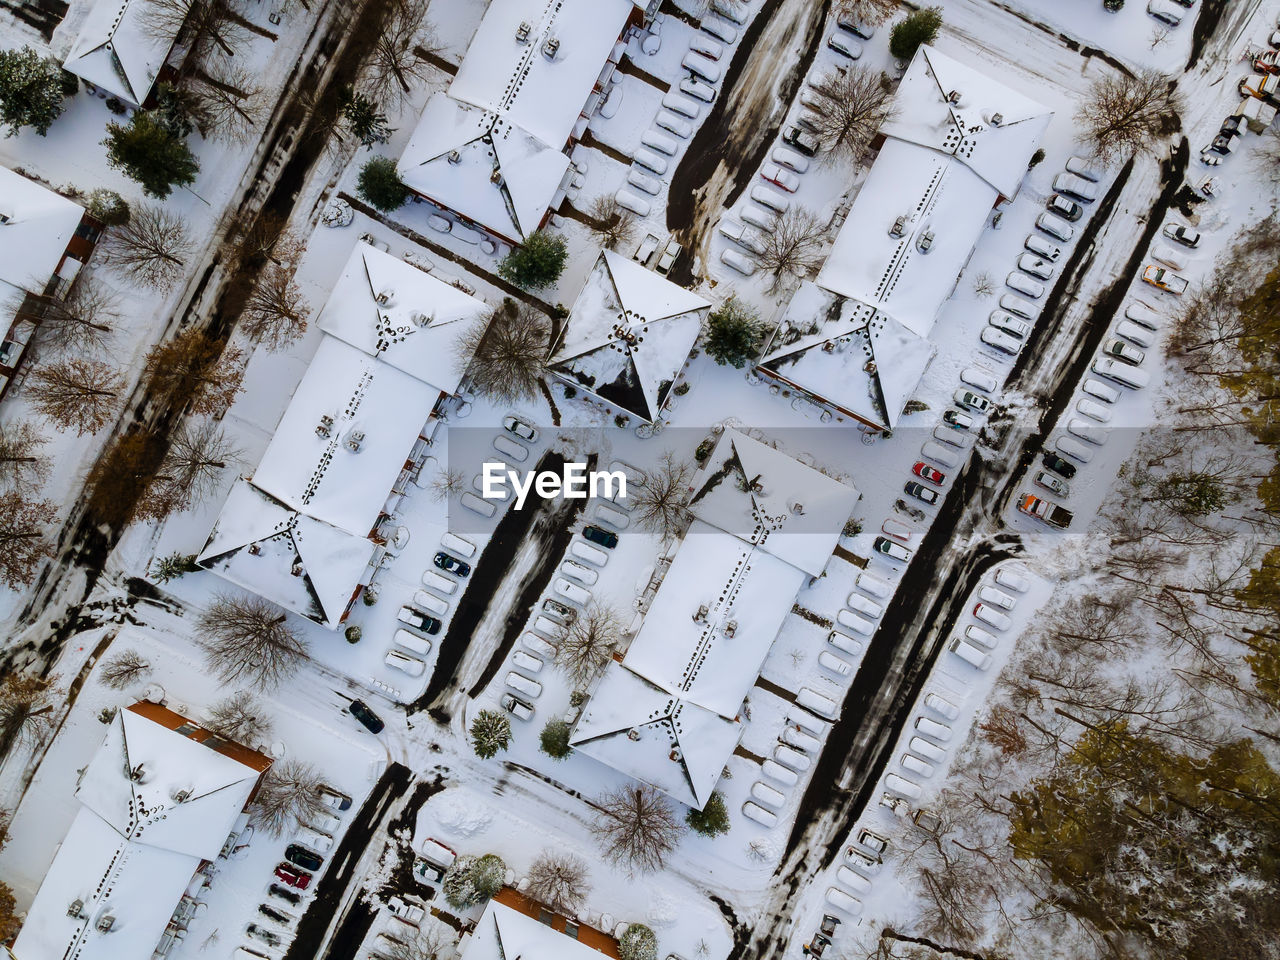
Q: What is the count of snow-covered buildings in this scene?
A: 9